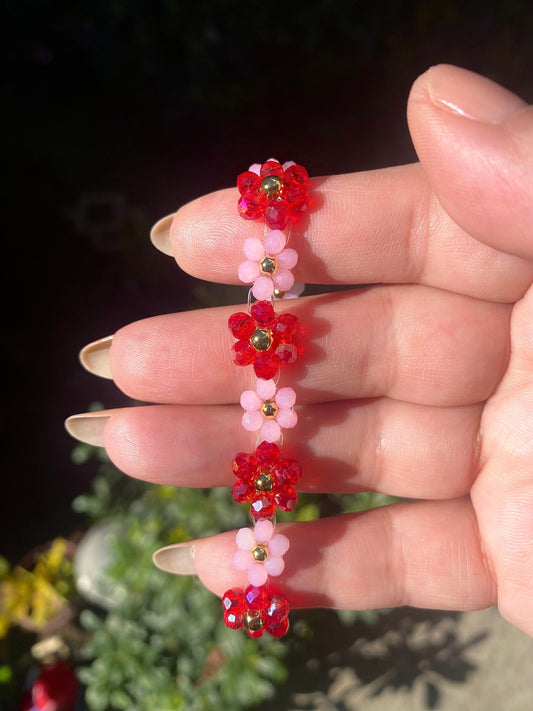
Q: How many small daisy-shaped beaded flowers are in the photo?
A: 7